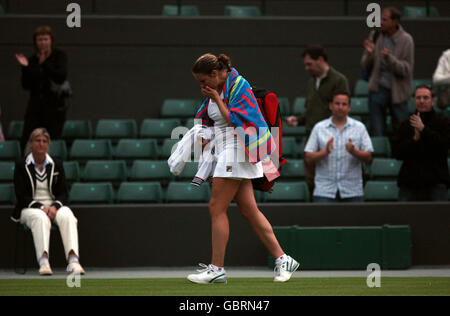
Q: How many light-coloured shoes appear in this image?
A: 4